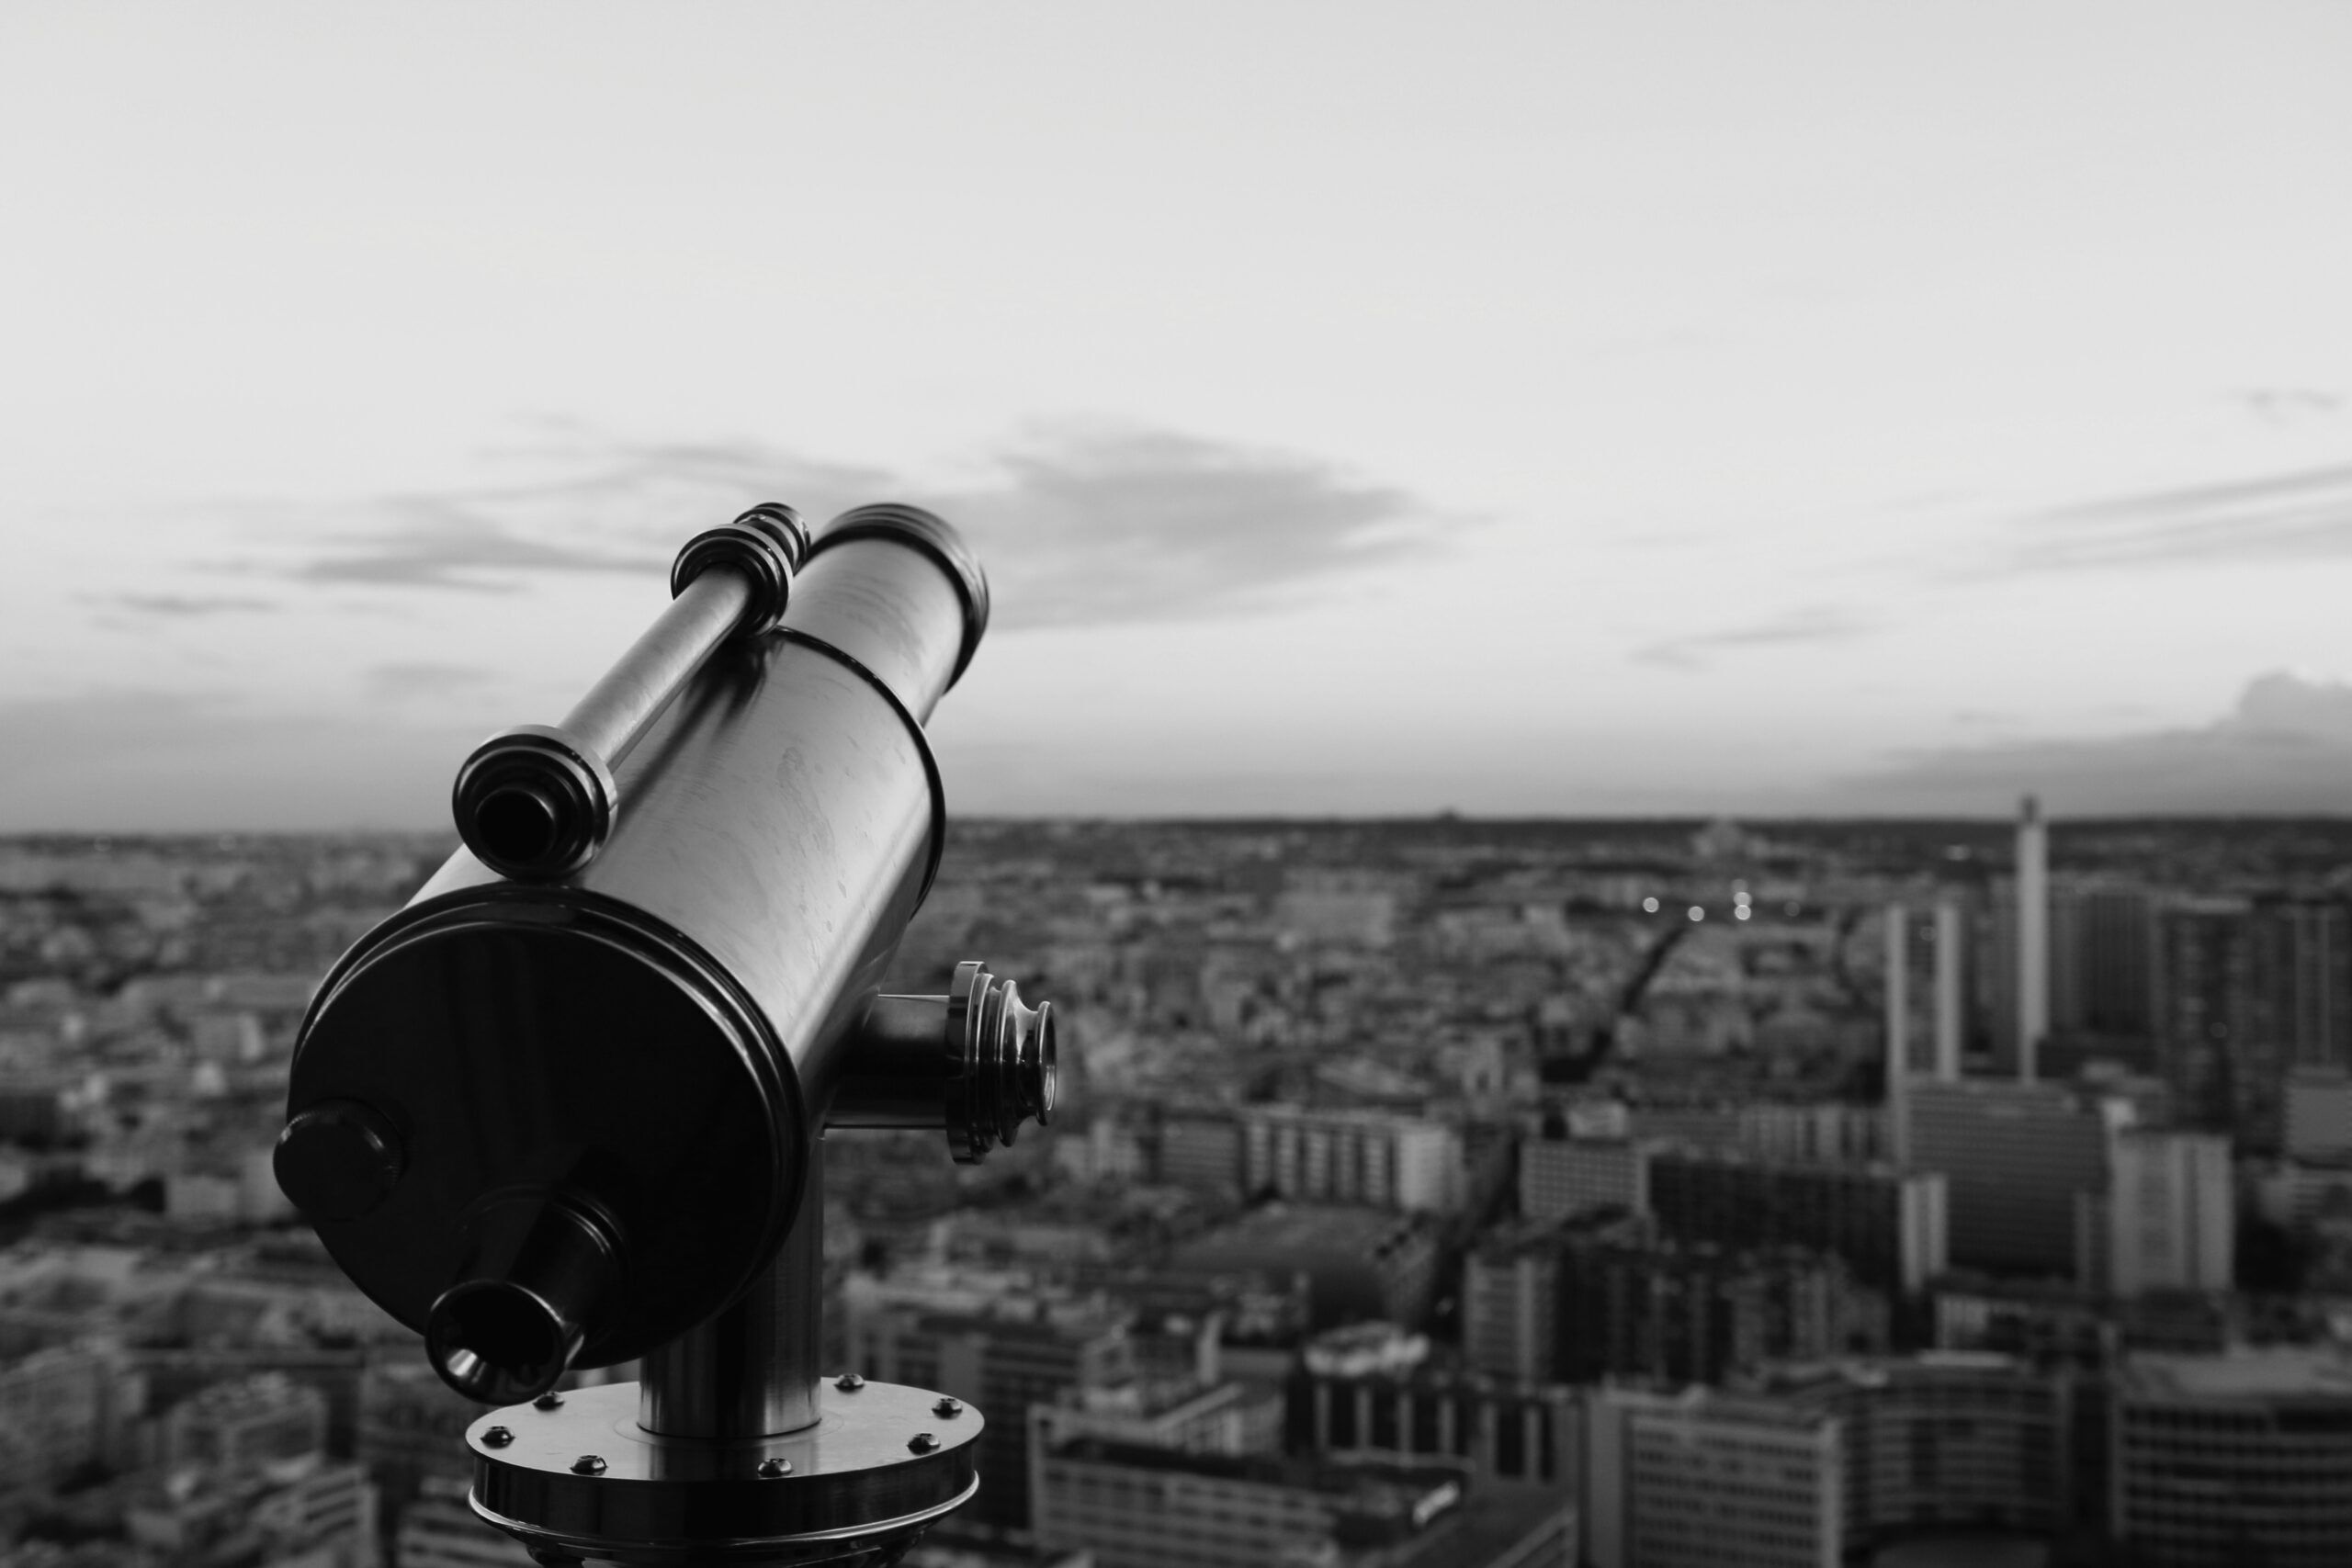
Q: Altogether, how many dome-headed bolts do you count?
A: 7